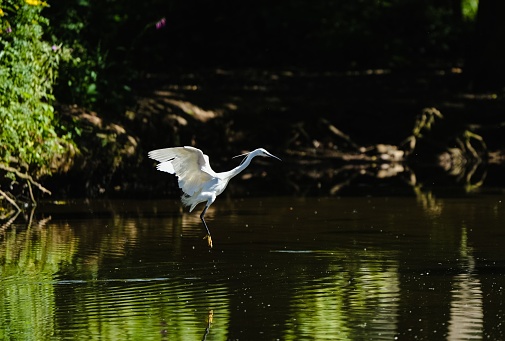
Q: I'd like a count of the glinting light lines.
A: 2